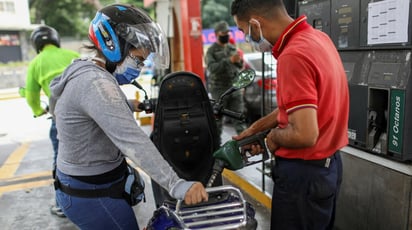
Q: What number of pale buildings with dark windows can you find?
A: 1